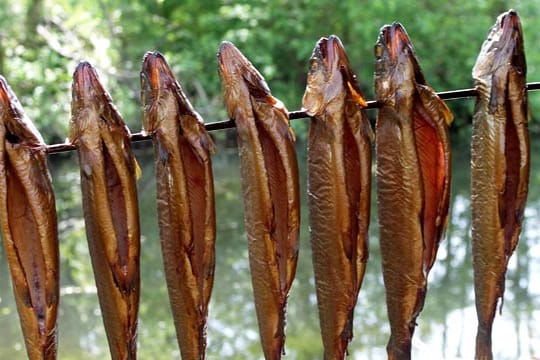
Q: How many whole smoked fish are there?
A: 7